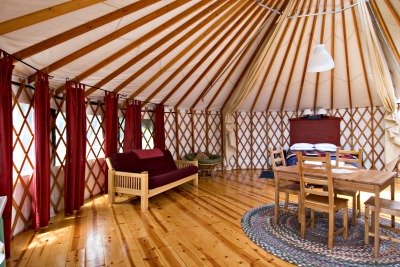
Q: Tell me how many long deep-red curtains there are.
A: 6